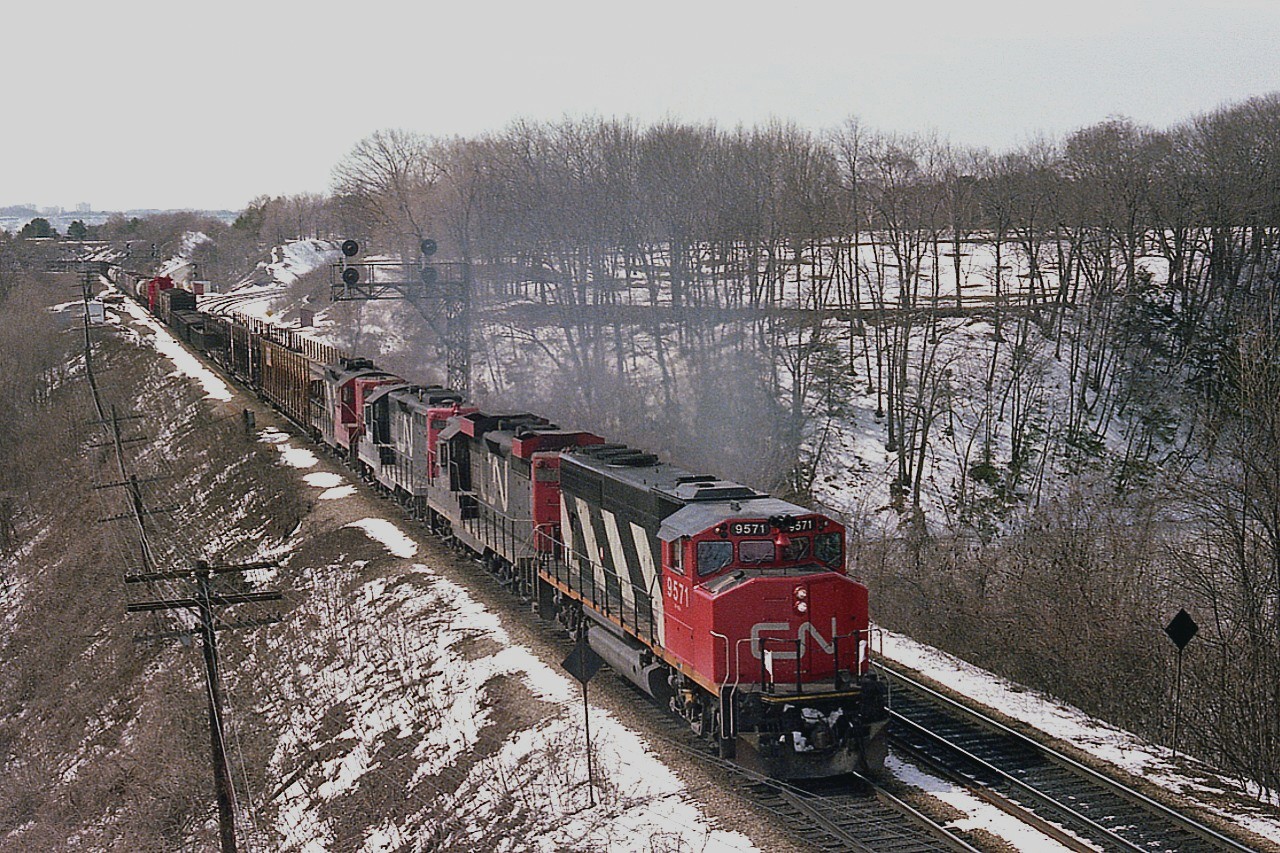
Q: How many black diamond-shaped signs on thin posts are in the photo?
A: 2